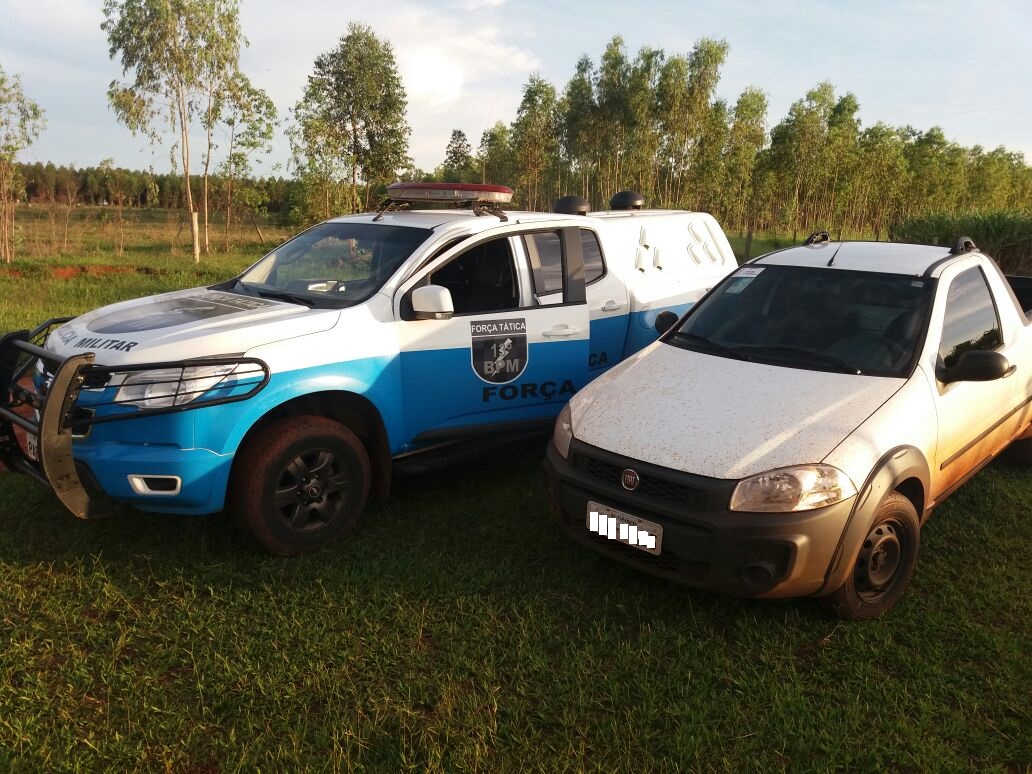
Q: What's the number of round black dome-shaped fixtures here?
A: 2